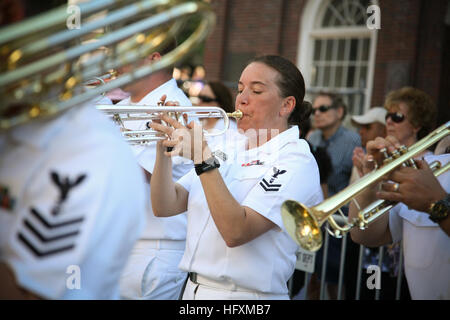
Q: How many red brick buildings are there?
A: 1